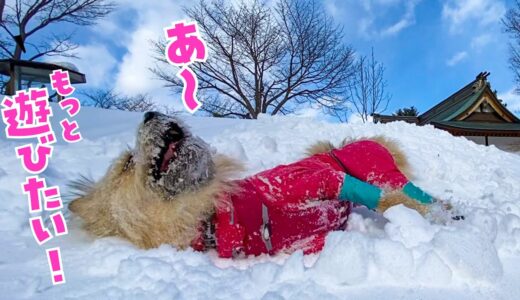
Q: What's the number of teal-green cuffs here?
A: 2